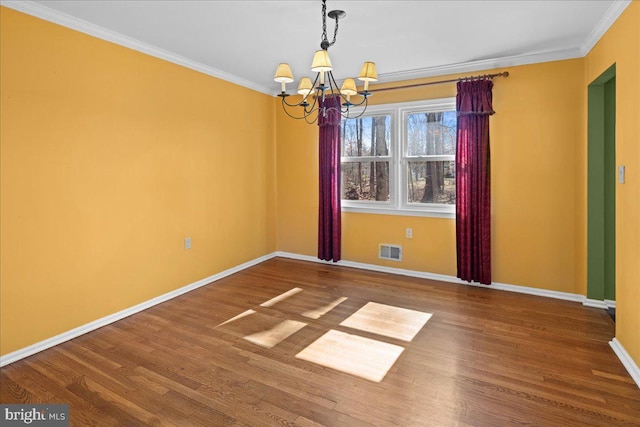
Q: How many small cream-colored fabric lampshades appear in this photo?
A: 5